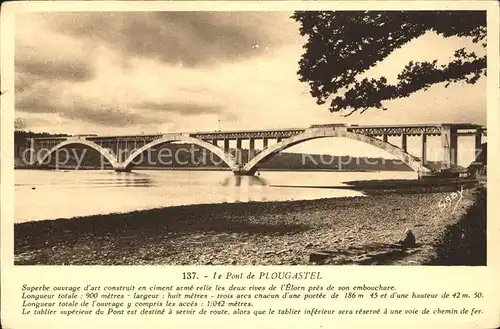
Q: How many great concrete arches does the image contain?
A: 3